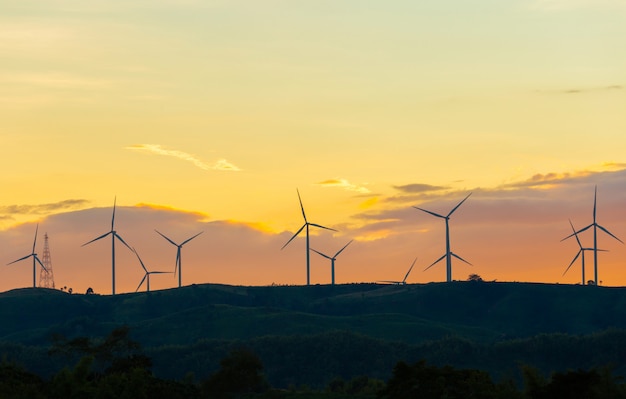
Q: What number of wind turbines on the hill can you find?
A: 11